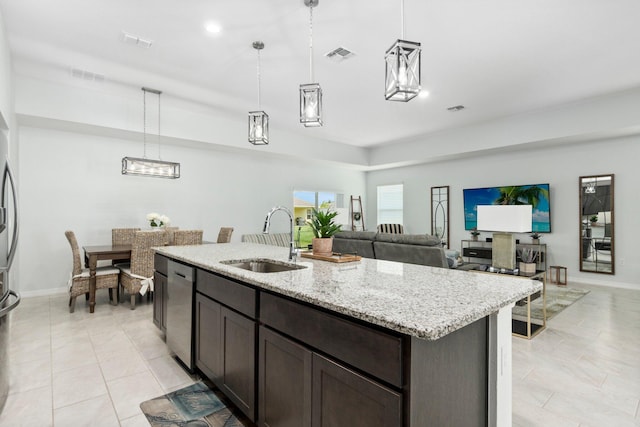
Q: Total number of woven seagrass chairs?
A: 6